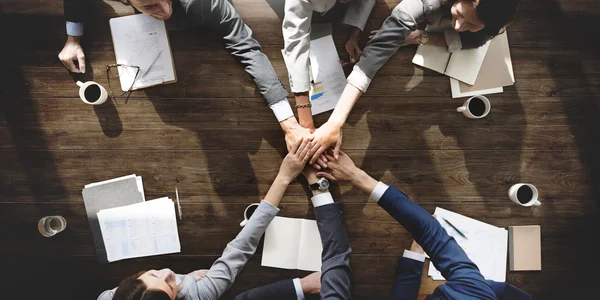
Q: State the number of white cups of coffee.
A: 4